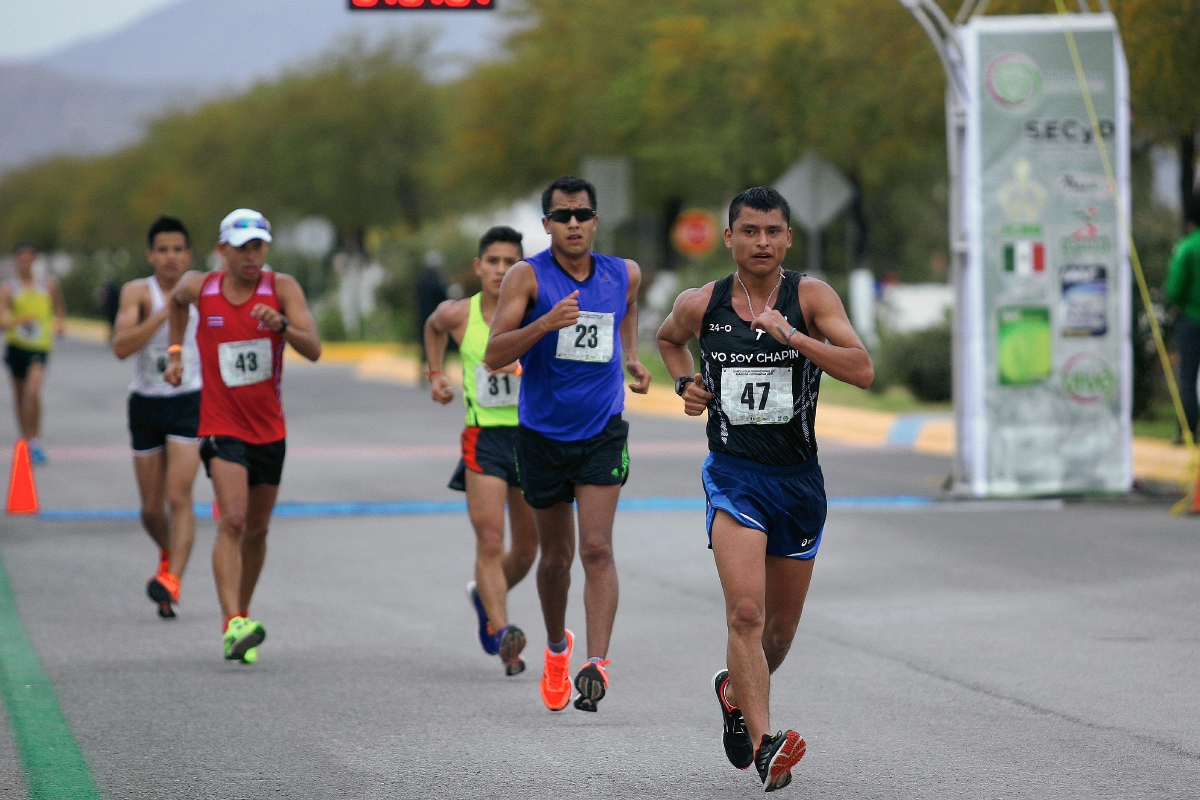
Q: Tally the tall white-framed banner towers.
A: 1